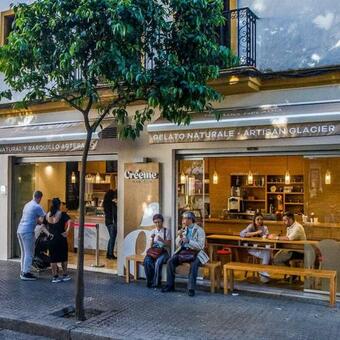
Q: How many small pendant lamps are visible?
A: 7